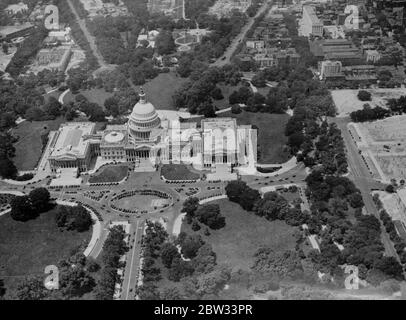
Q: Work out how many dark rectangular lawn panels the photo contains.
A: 2